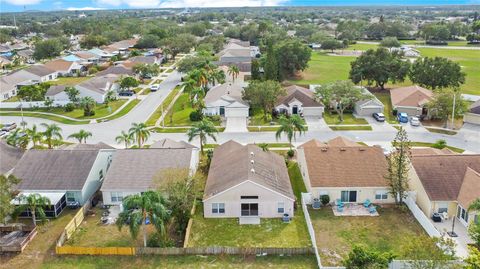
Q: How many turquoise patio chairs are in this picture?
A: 4